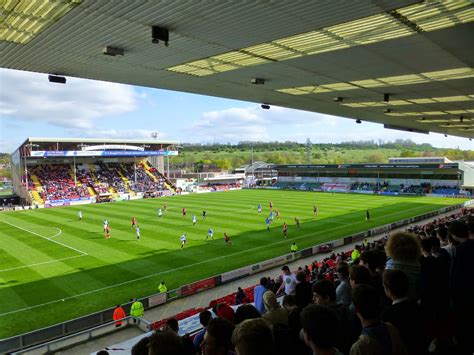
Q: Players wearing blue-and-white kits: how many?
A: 10